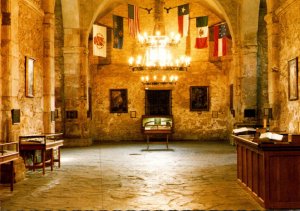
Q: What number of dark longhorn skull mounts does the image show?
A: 2